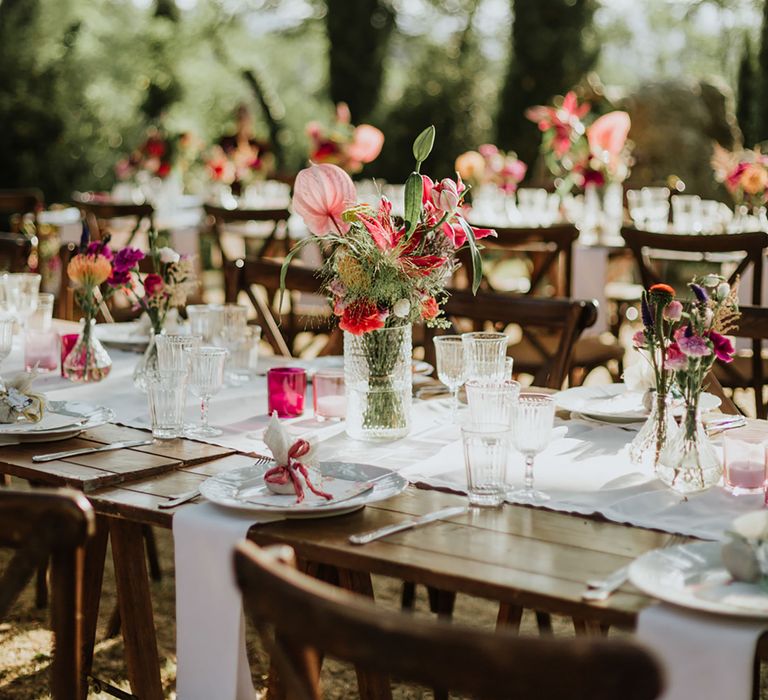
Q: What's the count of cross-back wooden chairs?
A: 12